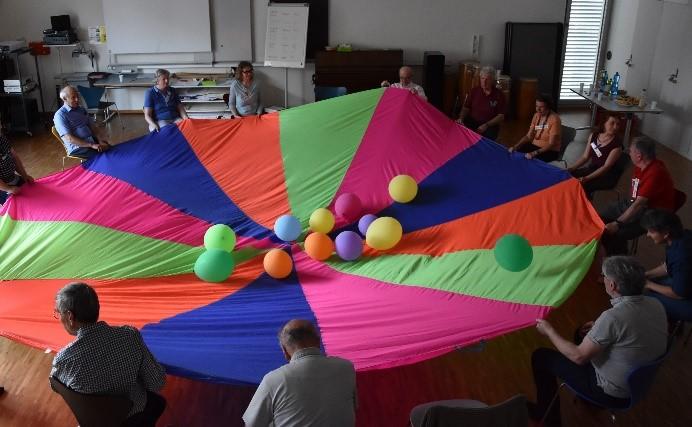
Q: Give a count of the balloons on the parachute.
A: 12